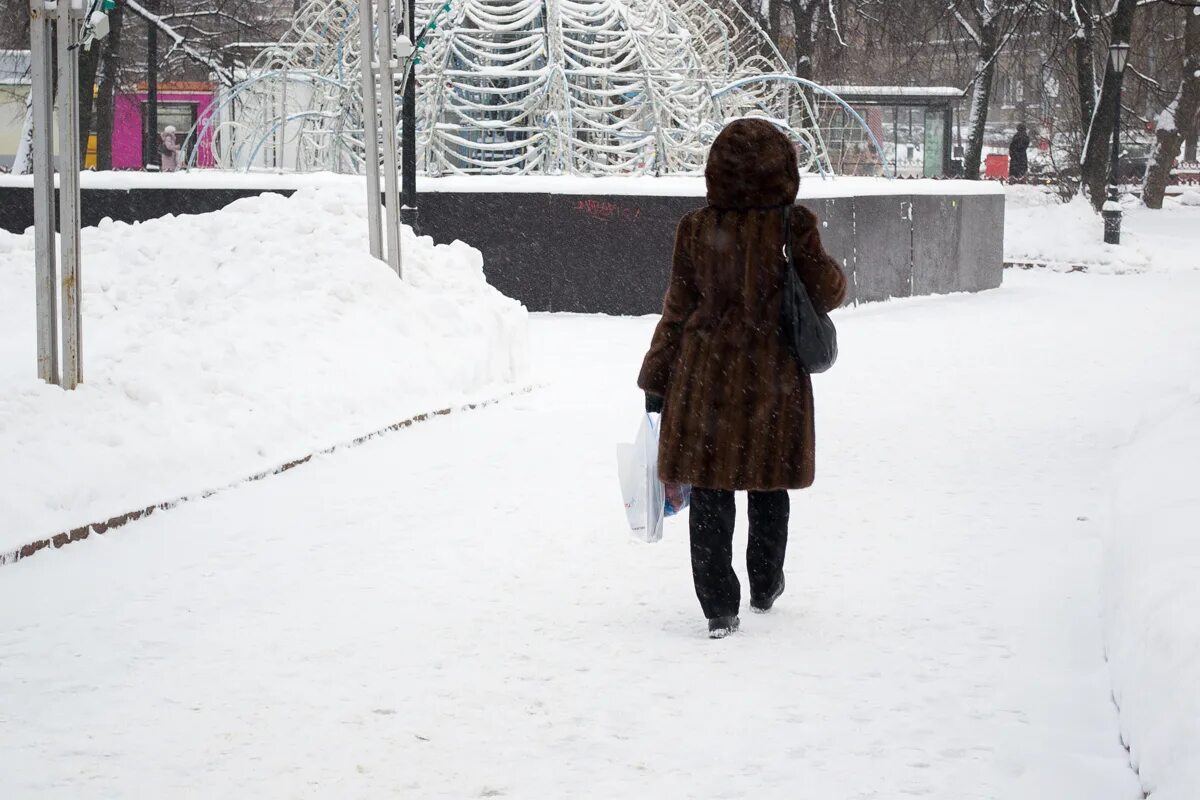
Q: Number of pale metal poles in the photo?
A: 4